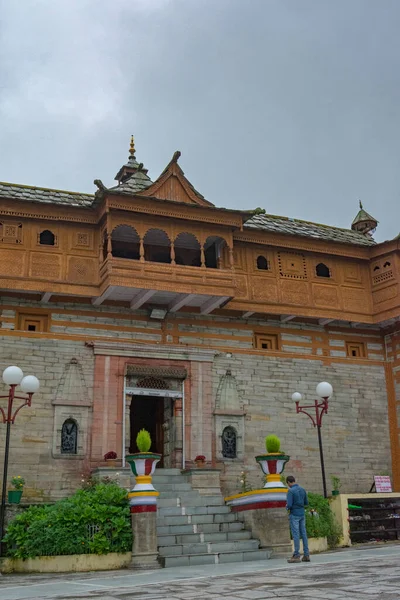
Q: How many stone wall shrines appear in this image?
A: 2